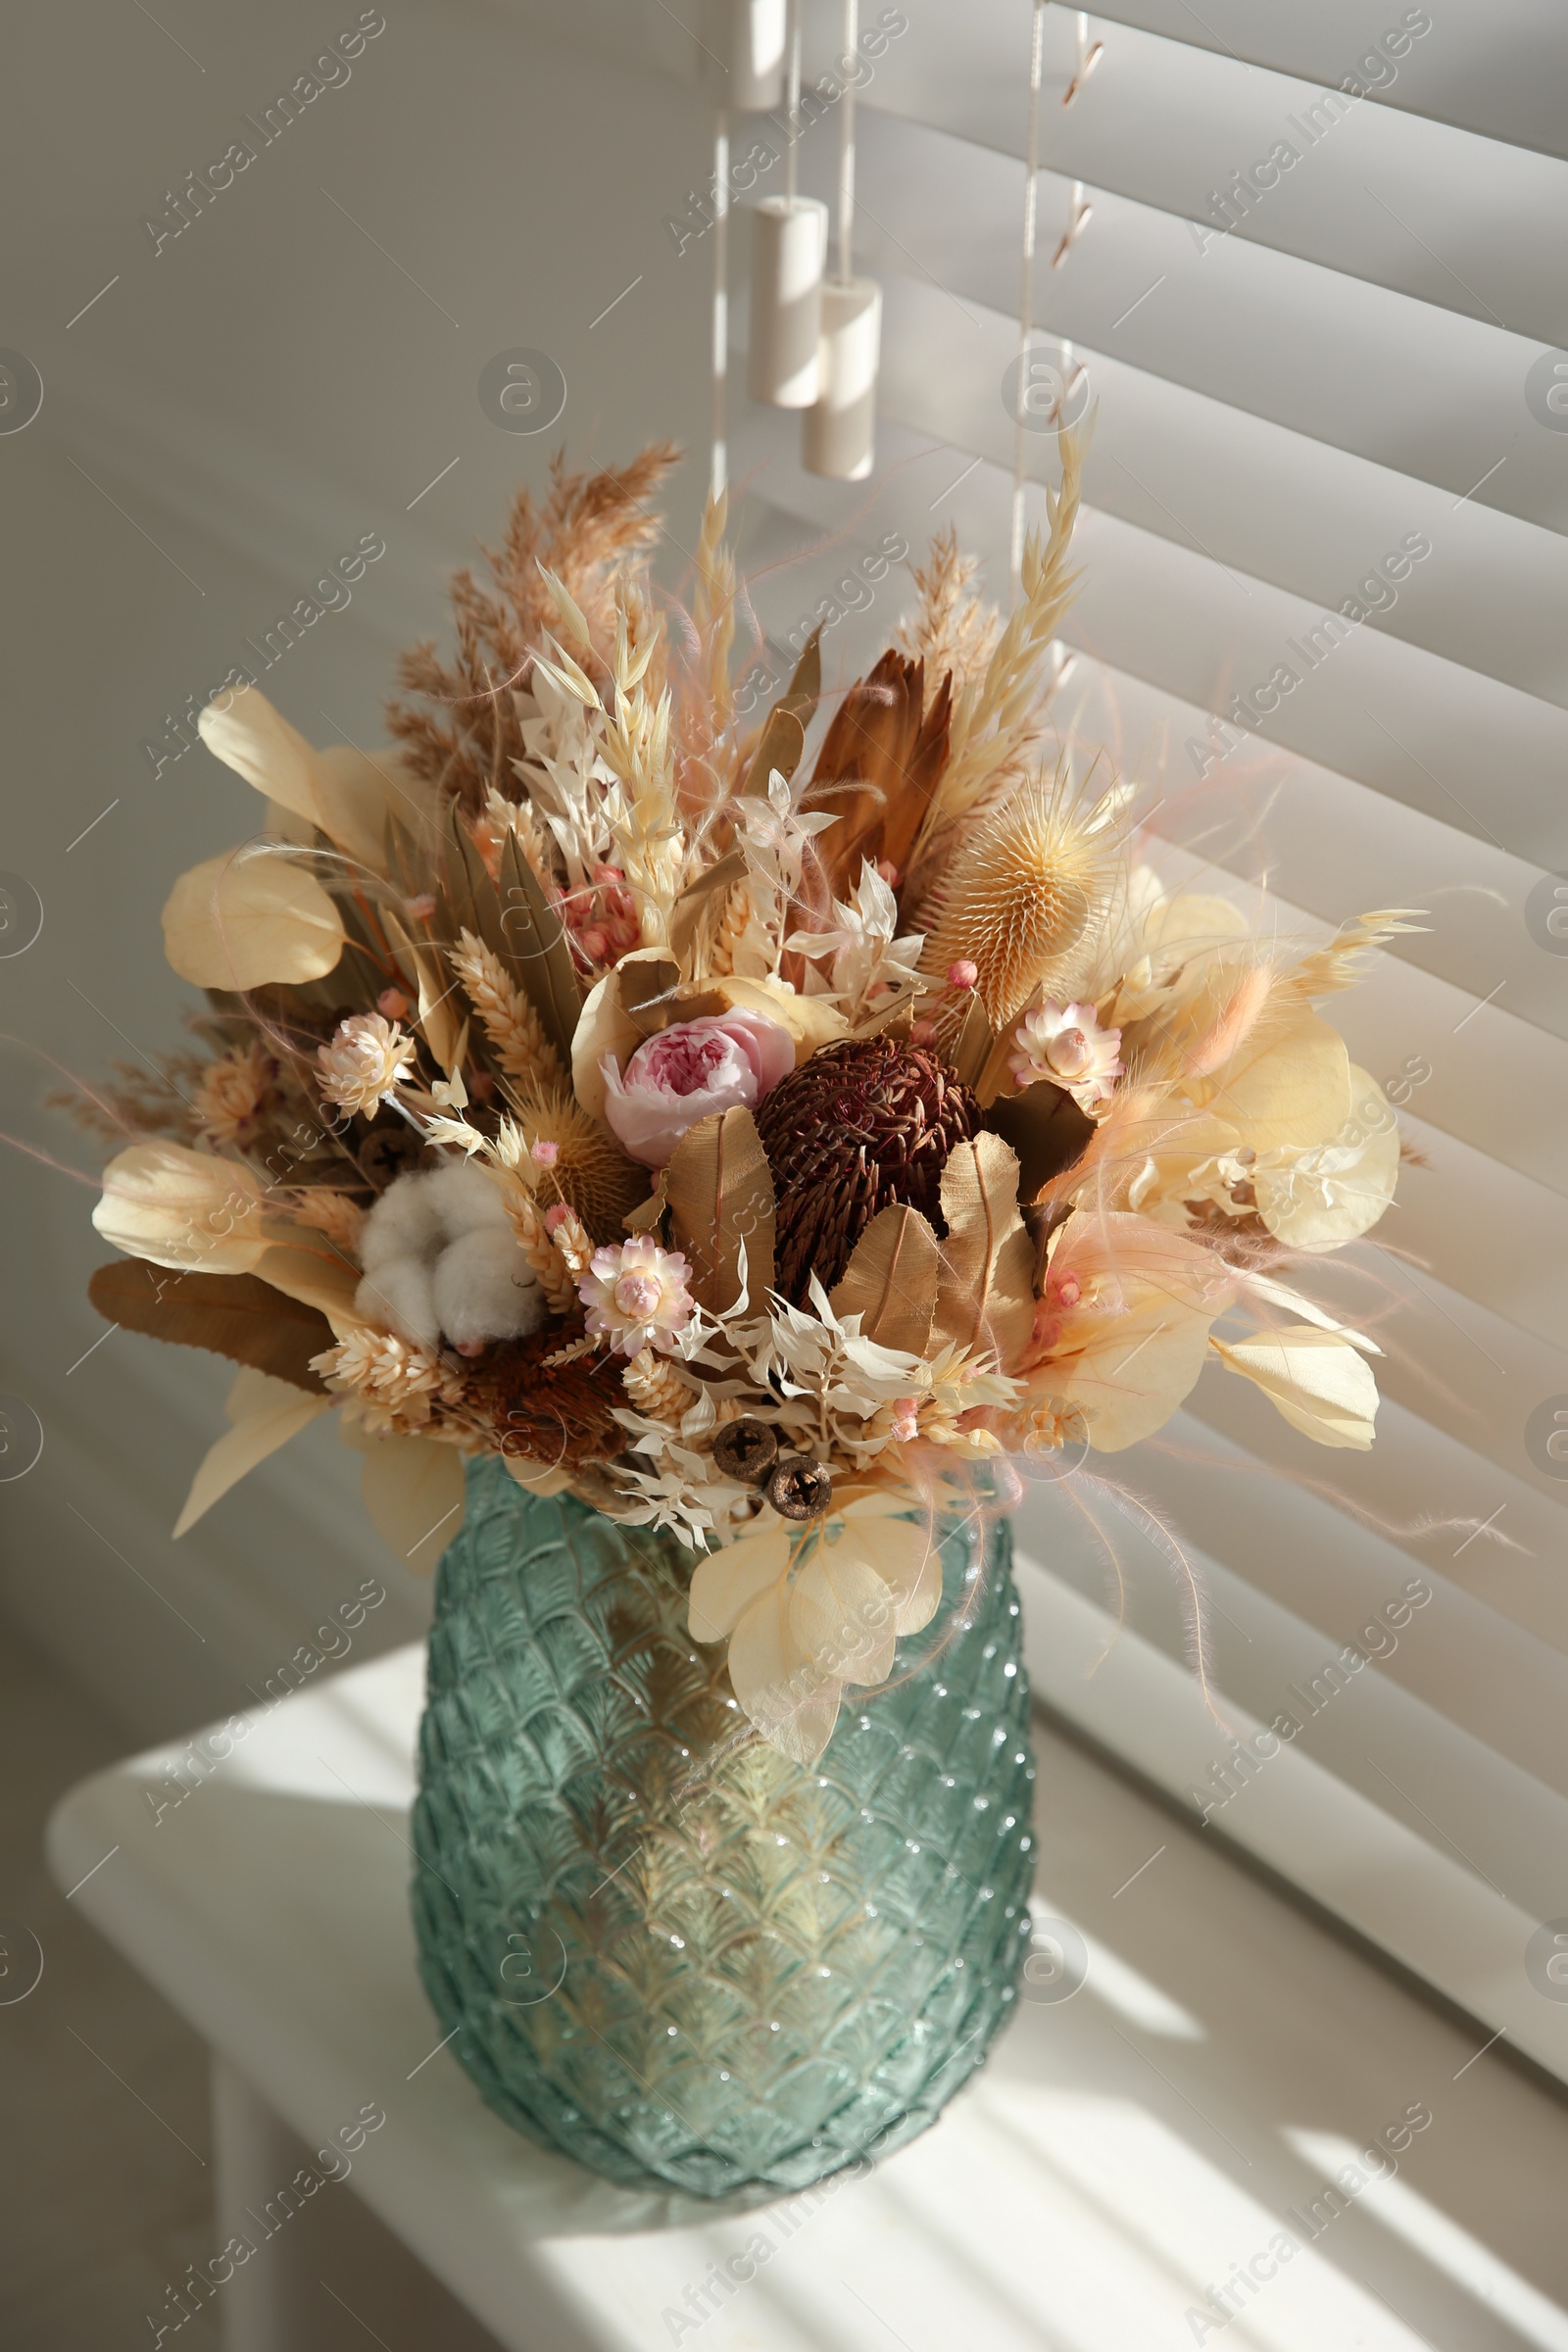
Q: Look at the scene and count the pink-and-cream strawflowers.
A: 3